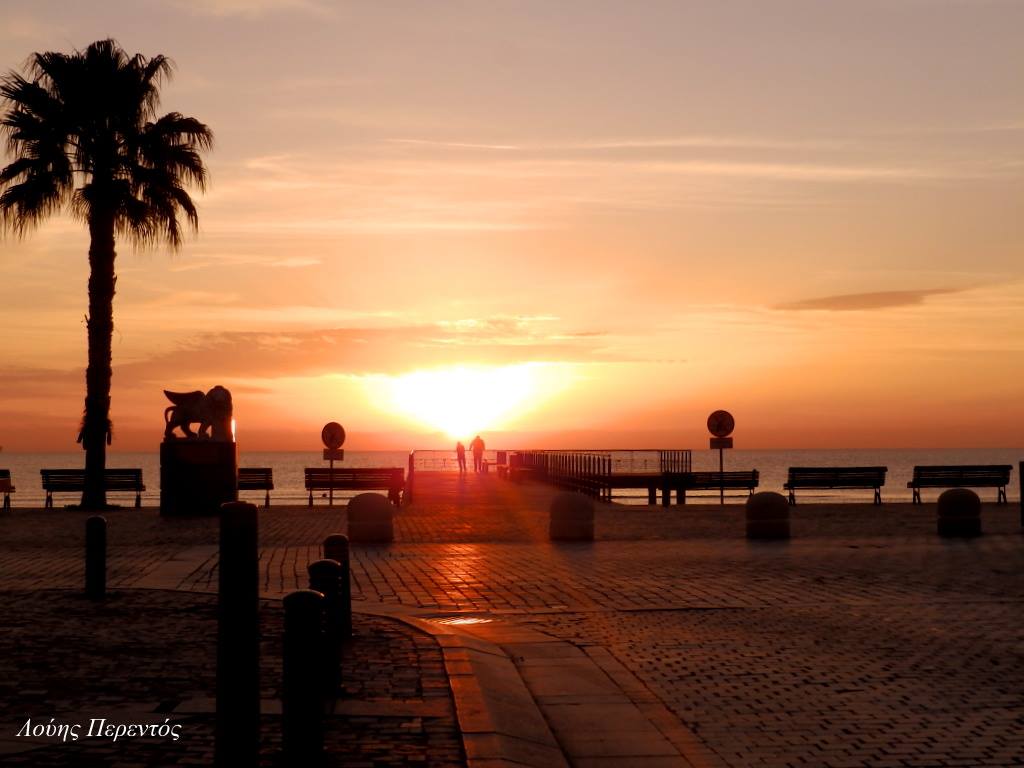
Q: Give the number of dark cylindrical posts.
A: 5